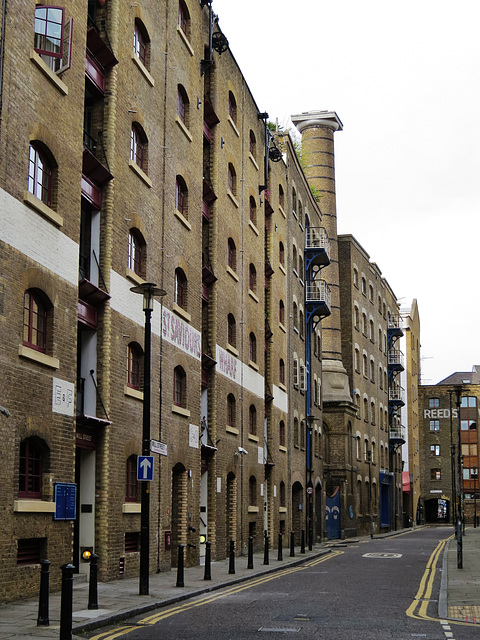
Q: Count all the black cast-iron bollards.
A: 11